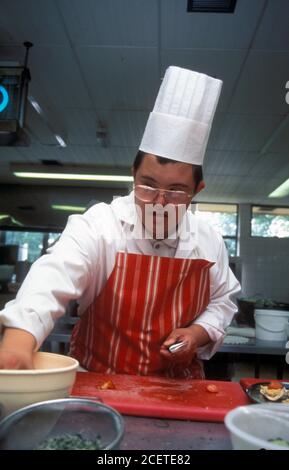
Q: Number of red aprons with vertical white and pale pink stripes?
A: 1